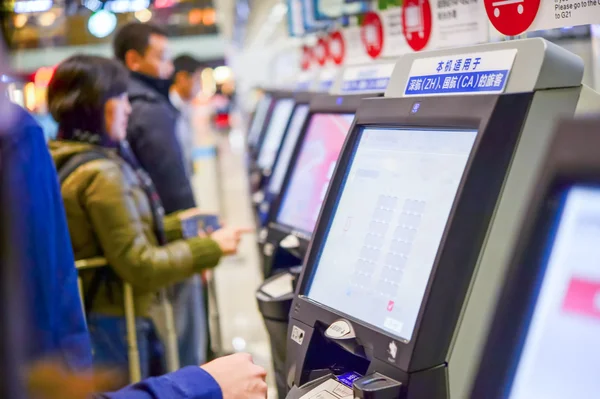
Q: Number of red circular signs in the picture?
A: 6